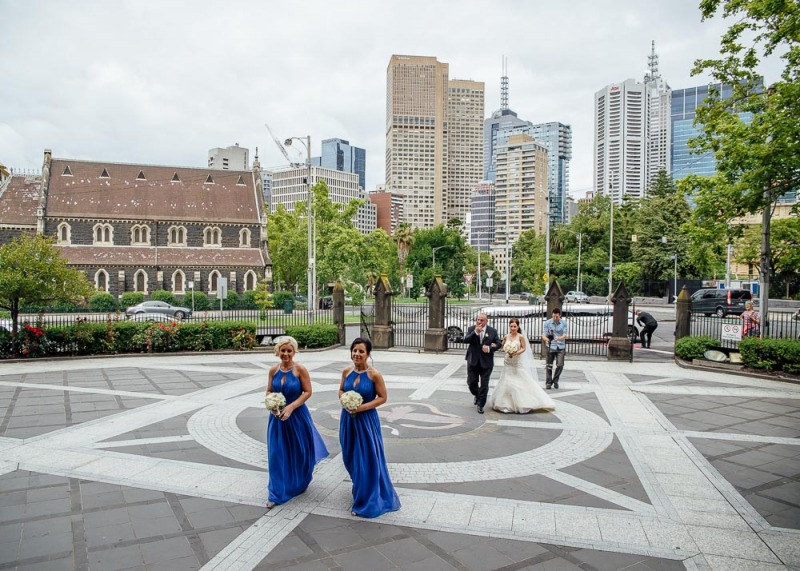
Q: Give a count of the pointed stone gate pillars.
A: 6